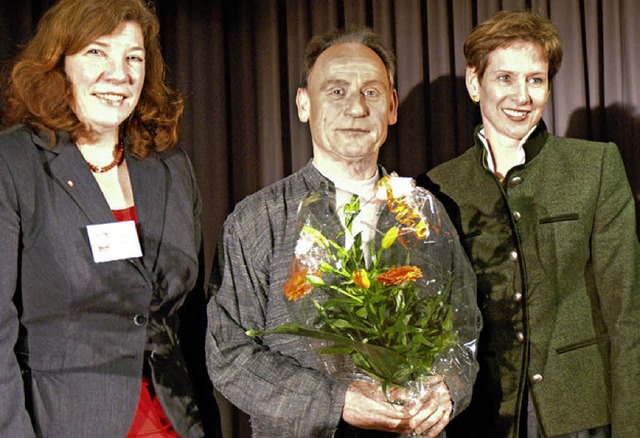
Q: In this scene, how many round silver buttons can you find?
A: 6